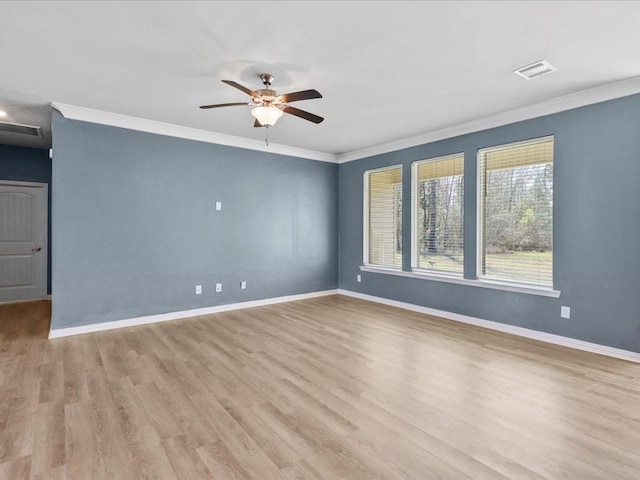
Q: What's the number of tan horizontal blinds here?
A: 3